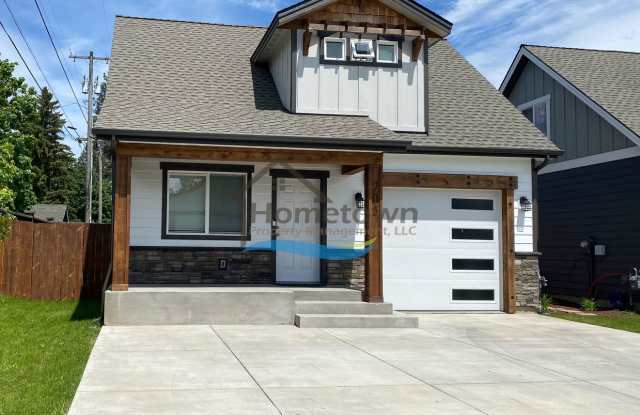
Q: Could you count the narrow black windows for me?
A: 4